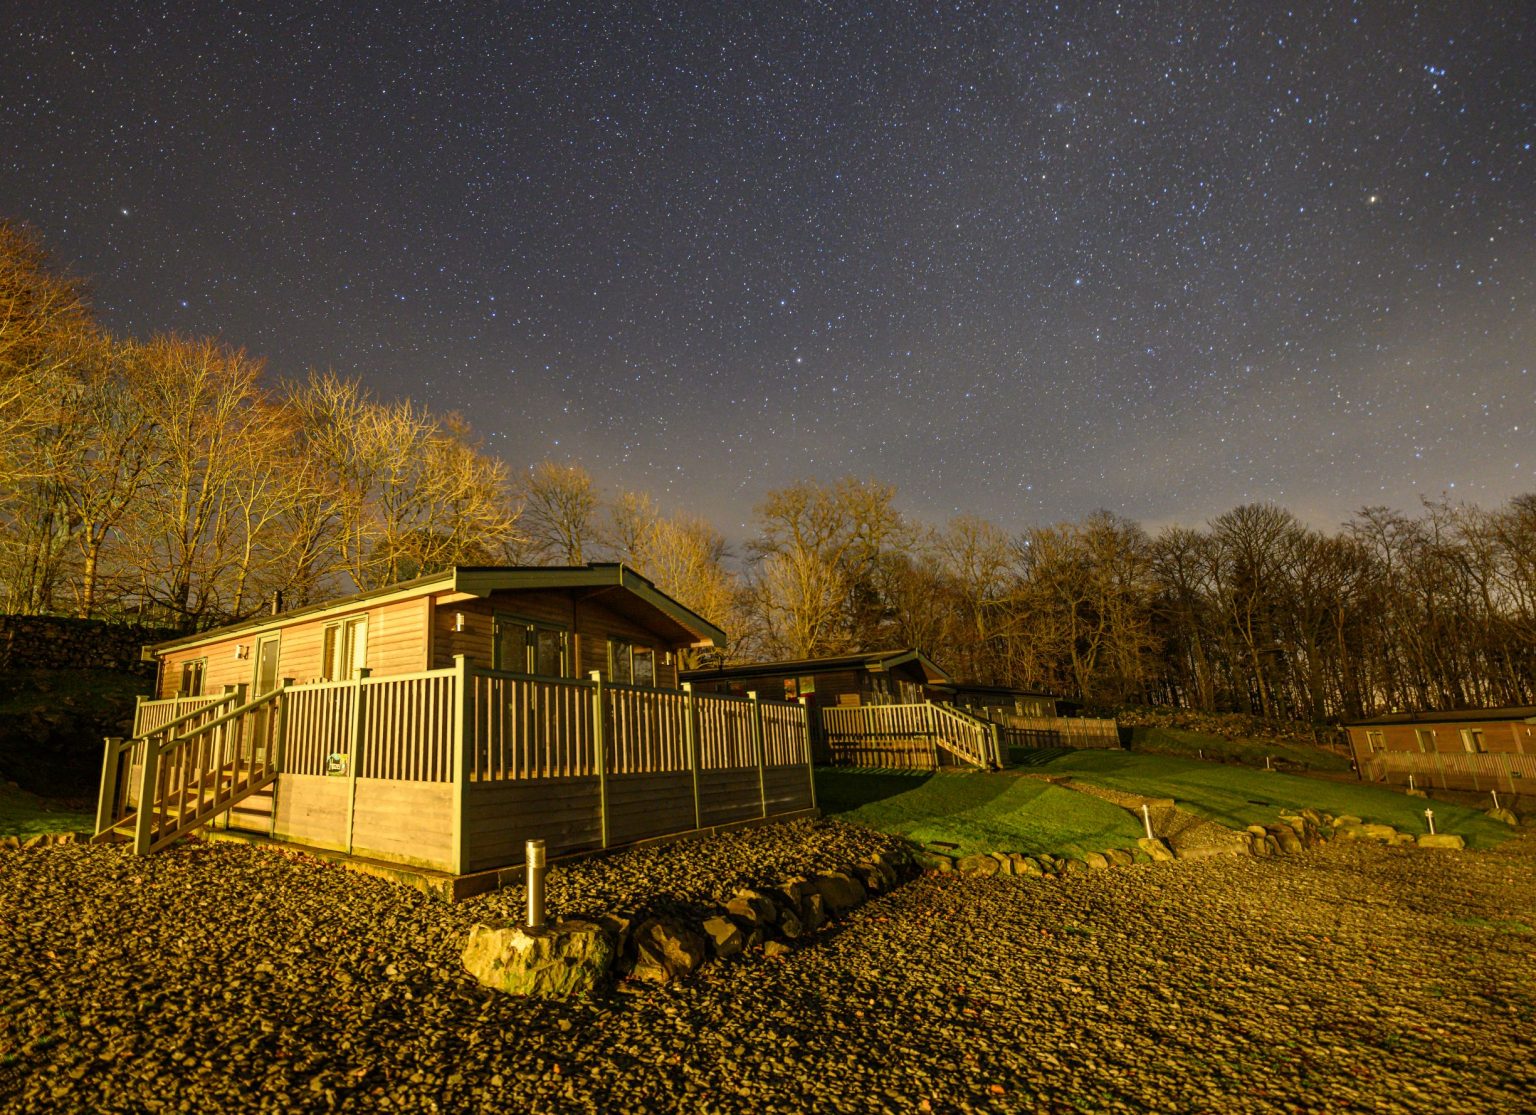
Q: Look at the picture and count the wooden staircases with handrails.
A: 2